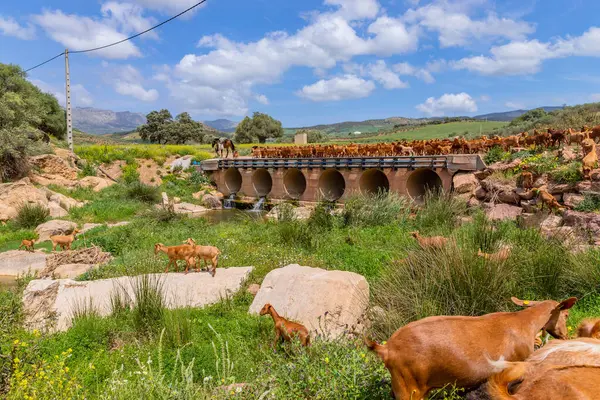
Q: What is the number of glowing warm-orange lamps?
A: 0